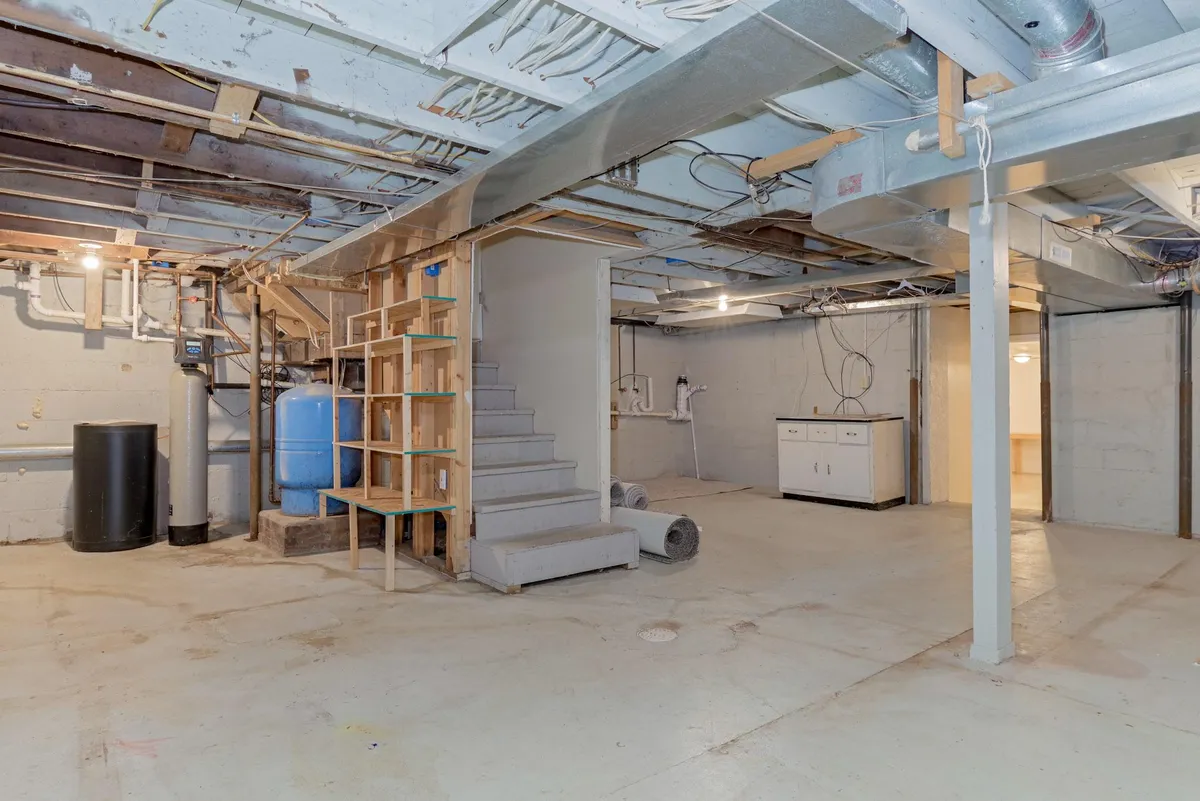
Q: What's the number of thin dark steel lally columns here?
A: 4